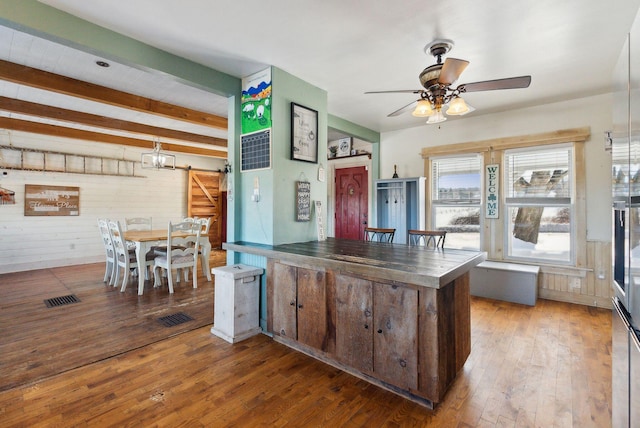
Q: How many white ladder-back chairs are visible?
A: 6